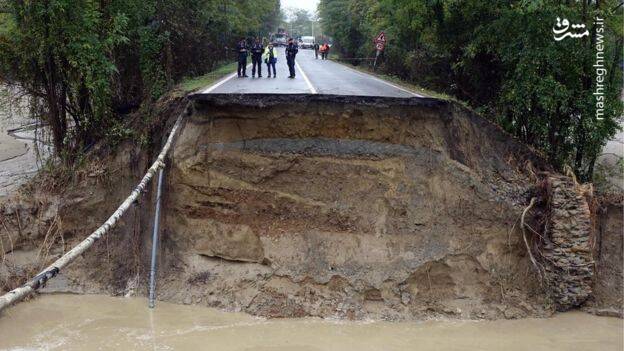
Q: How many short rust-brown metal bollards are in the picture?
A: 0